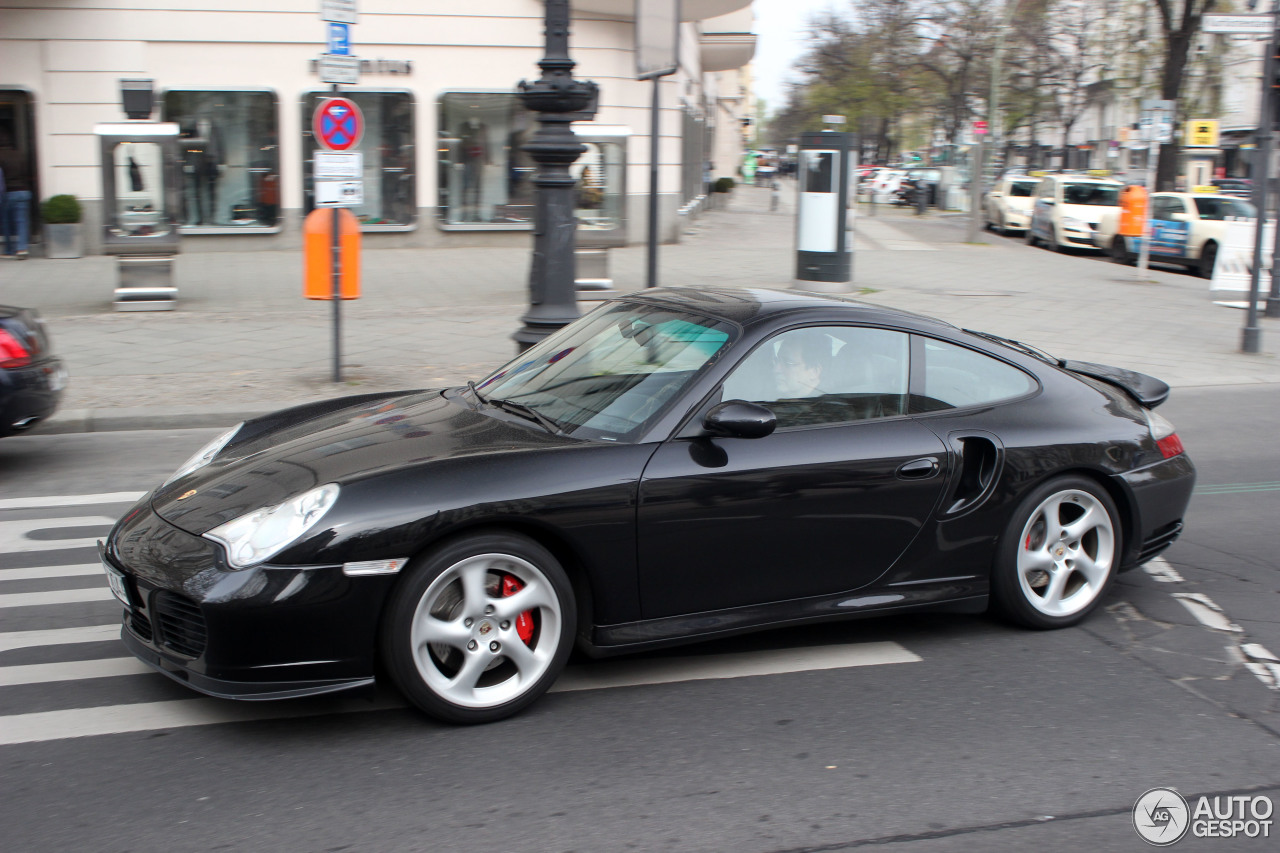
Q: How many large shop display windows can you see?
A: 3